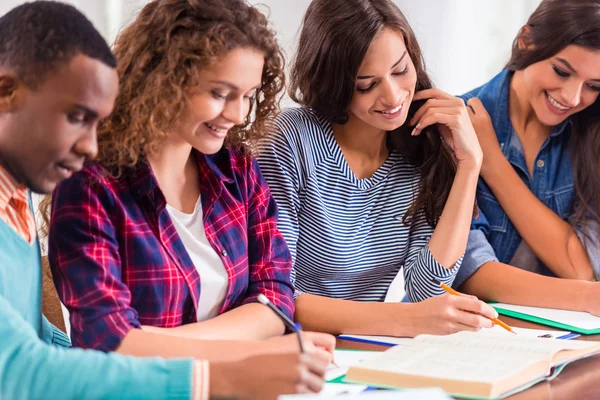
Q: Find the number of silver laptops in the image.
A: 0